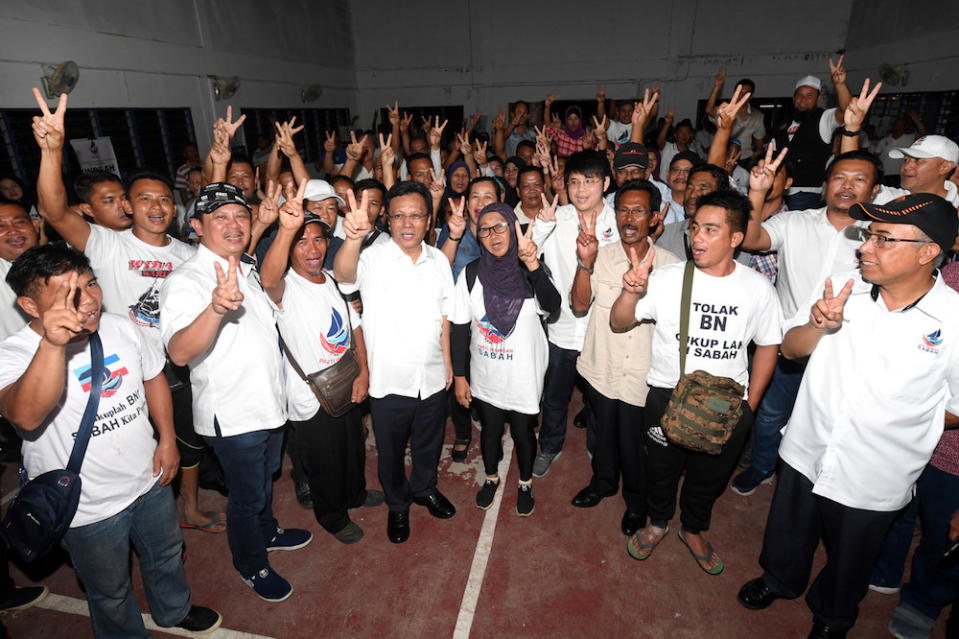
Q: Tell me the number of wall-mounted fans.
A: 4